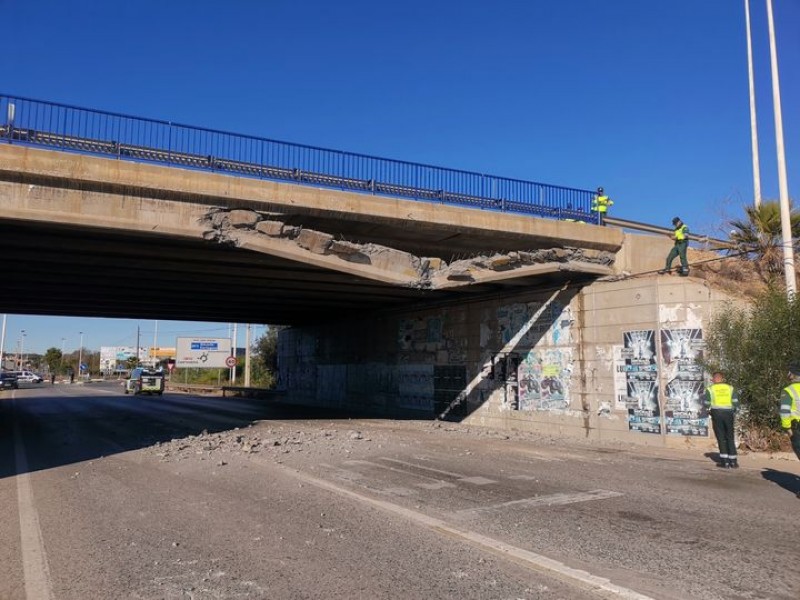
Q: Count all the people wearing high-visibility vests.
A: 4